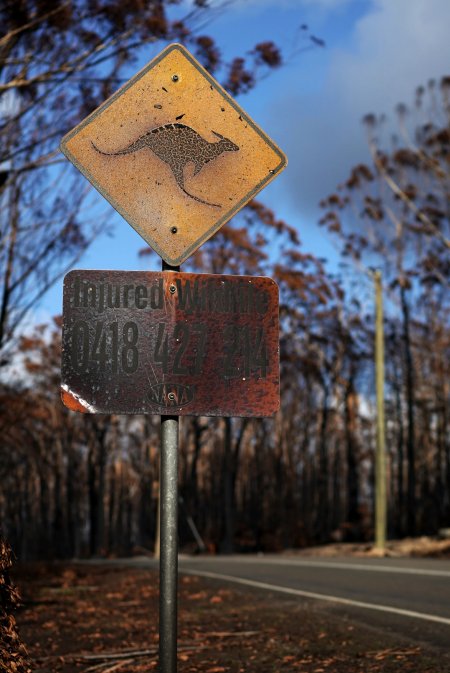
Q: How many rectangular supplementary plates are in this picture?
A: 1